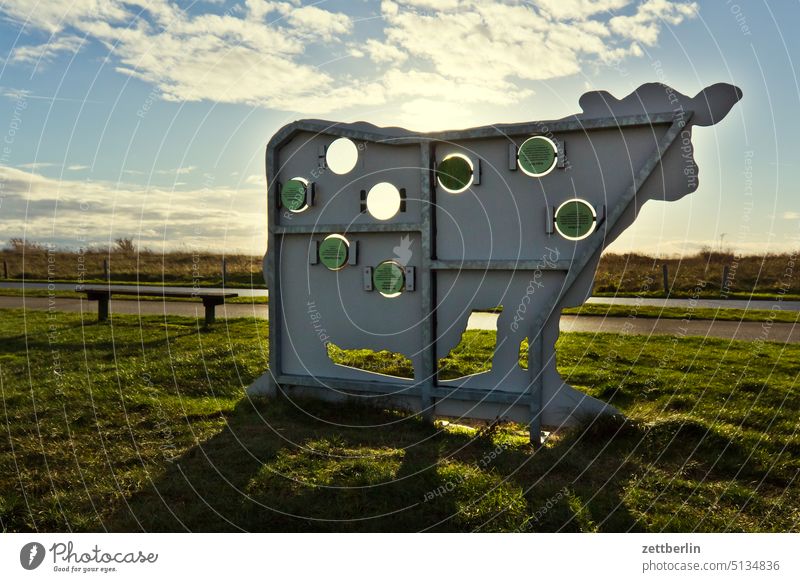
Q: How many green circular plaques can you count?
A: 6